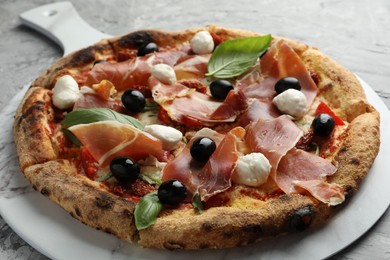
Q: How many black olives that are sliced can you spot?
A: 0